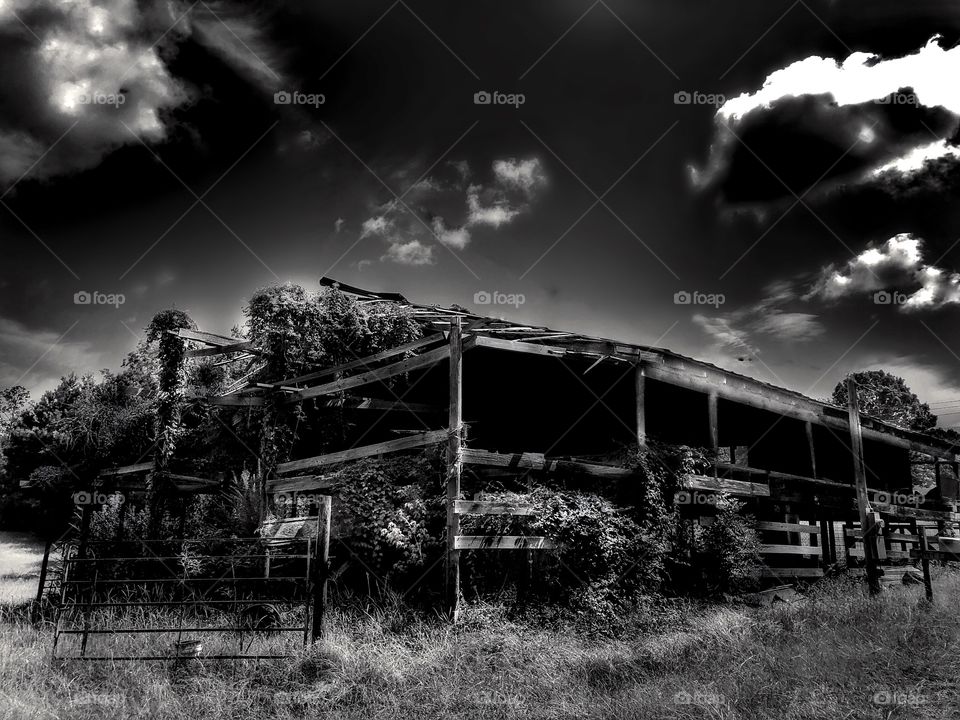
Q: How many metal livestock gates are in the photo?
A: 1